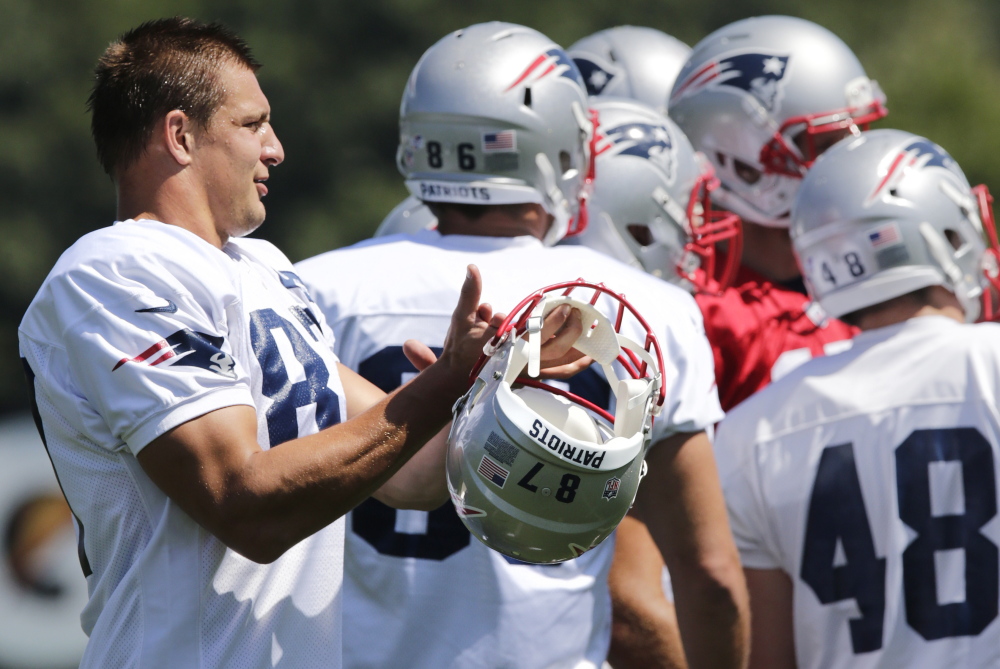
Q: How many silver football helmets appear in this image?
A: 7